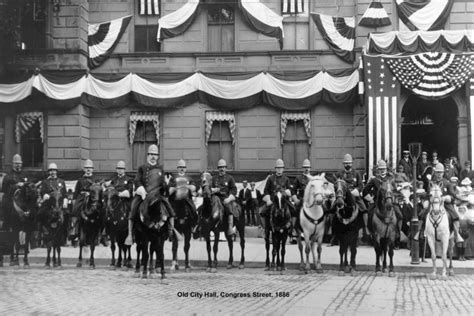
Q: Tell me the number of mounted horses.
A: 12